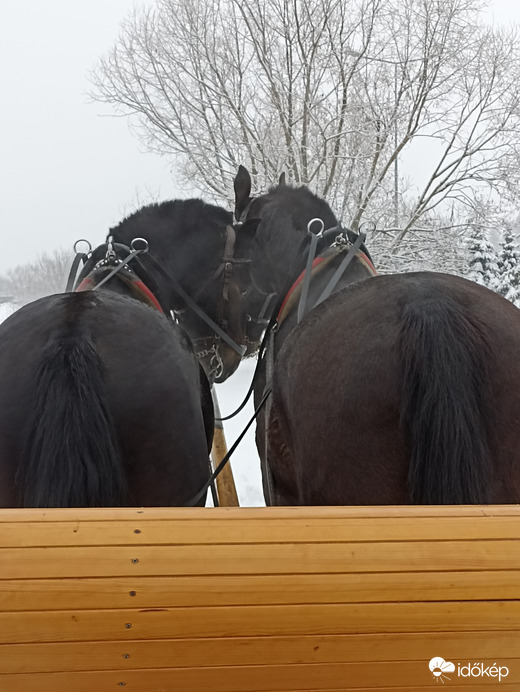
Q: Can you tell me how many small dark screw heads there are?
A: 7